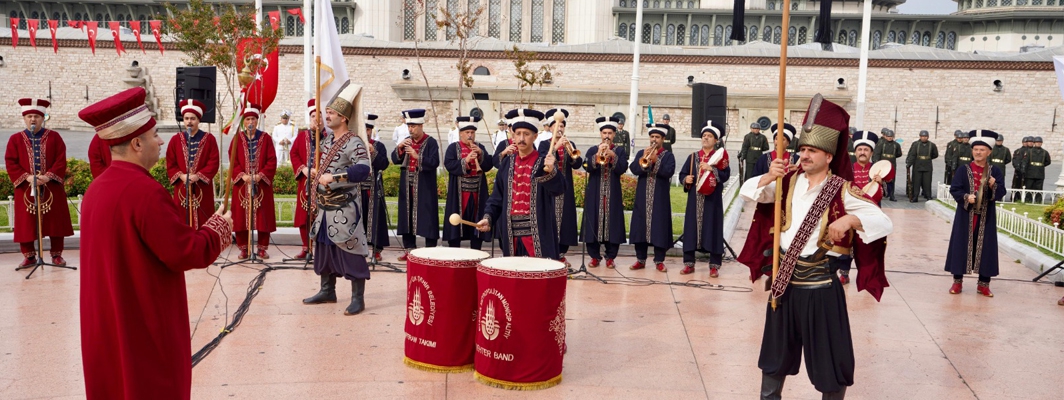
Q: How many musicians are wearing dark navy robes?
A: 12